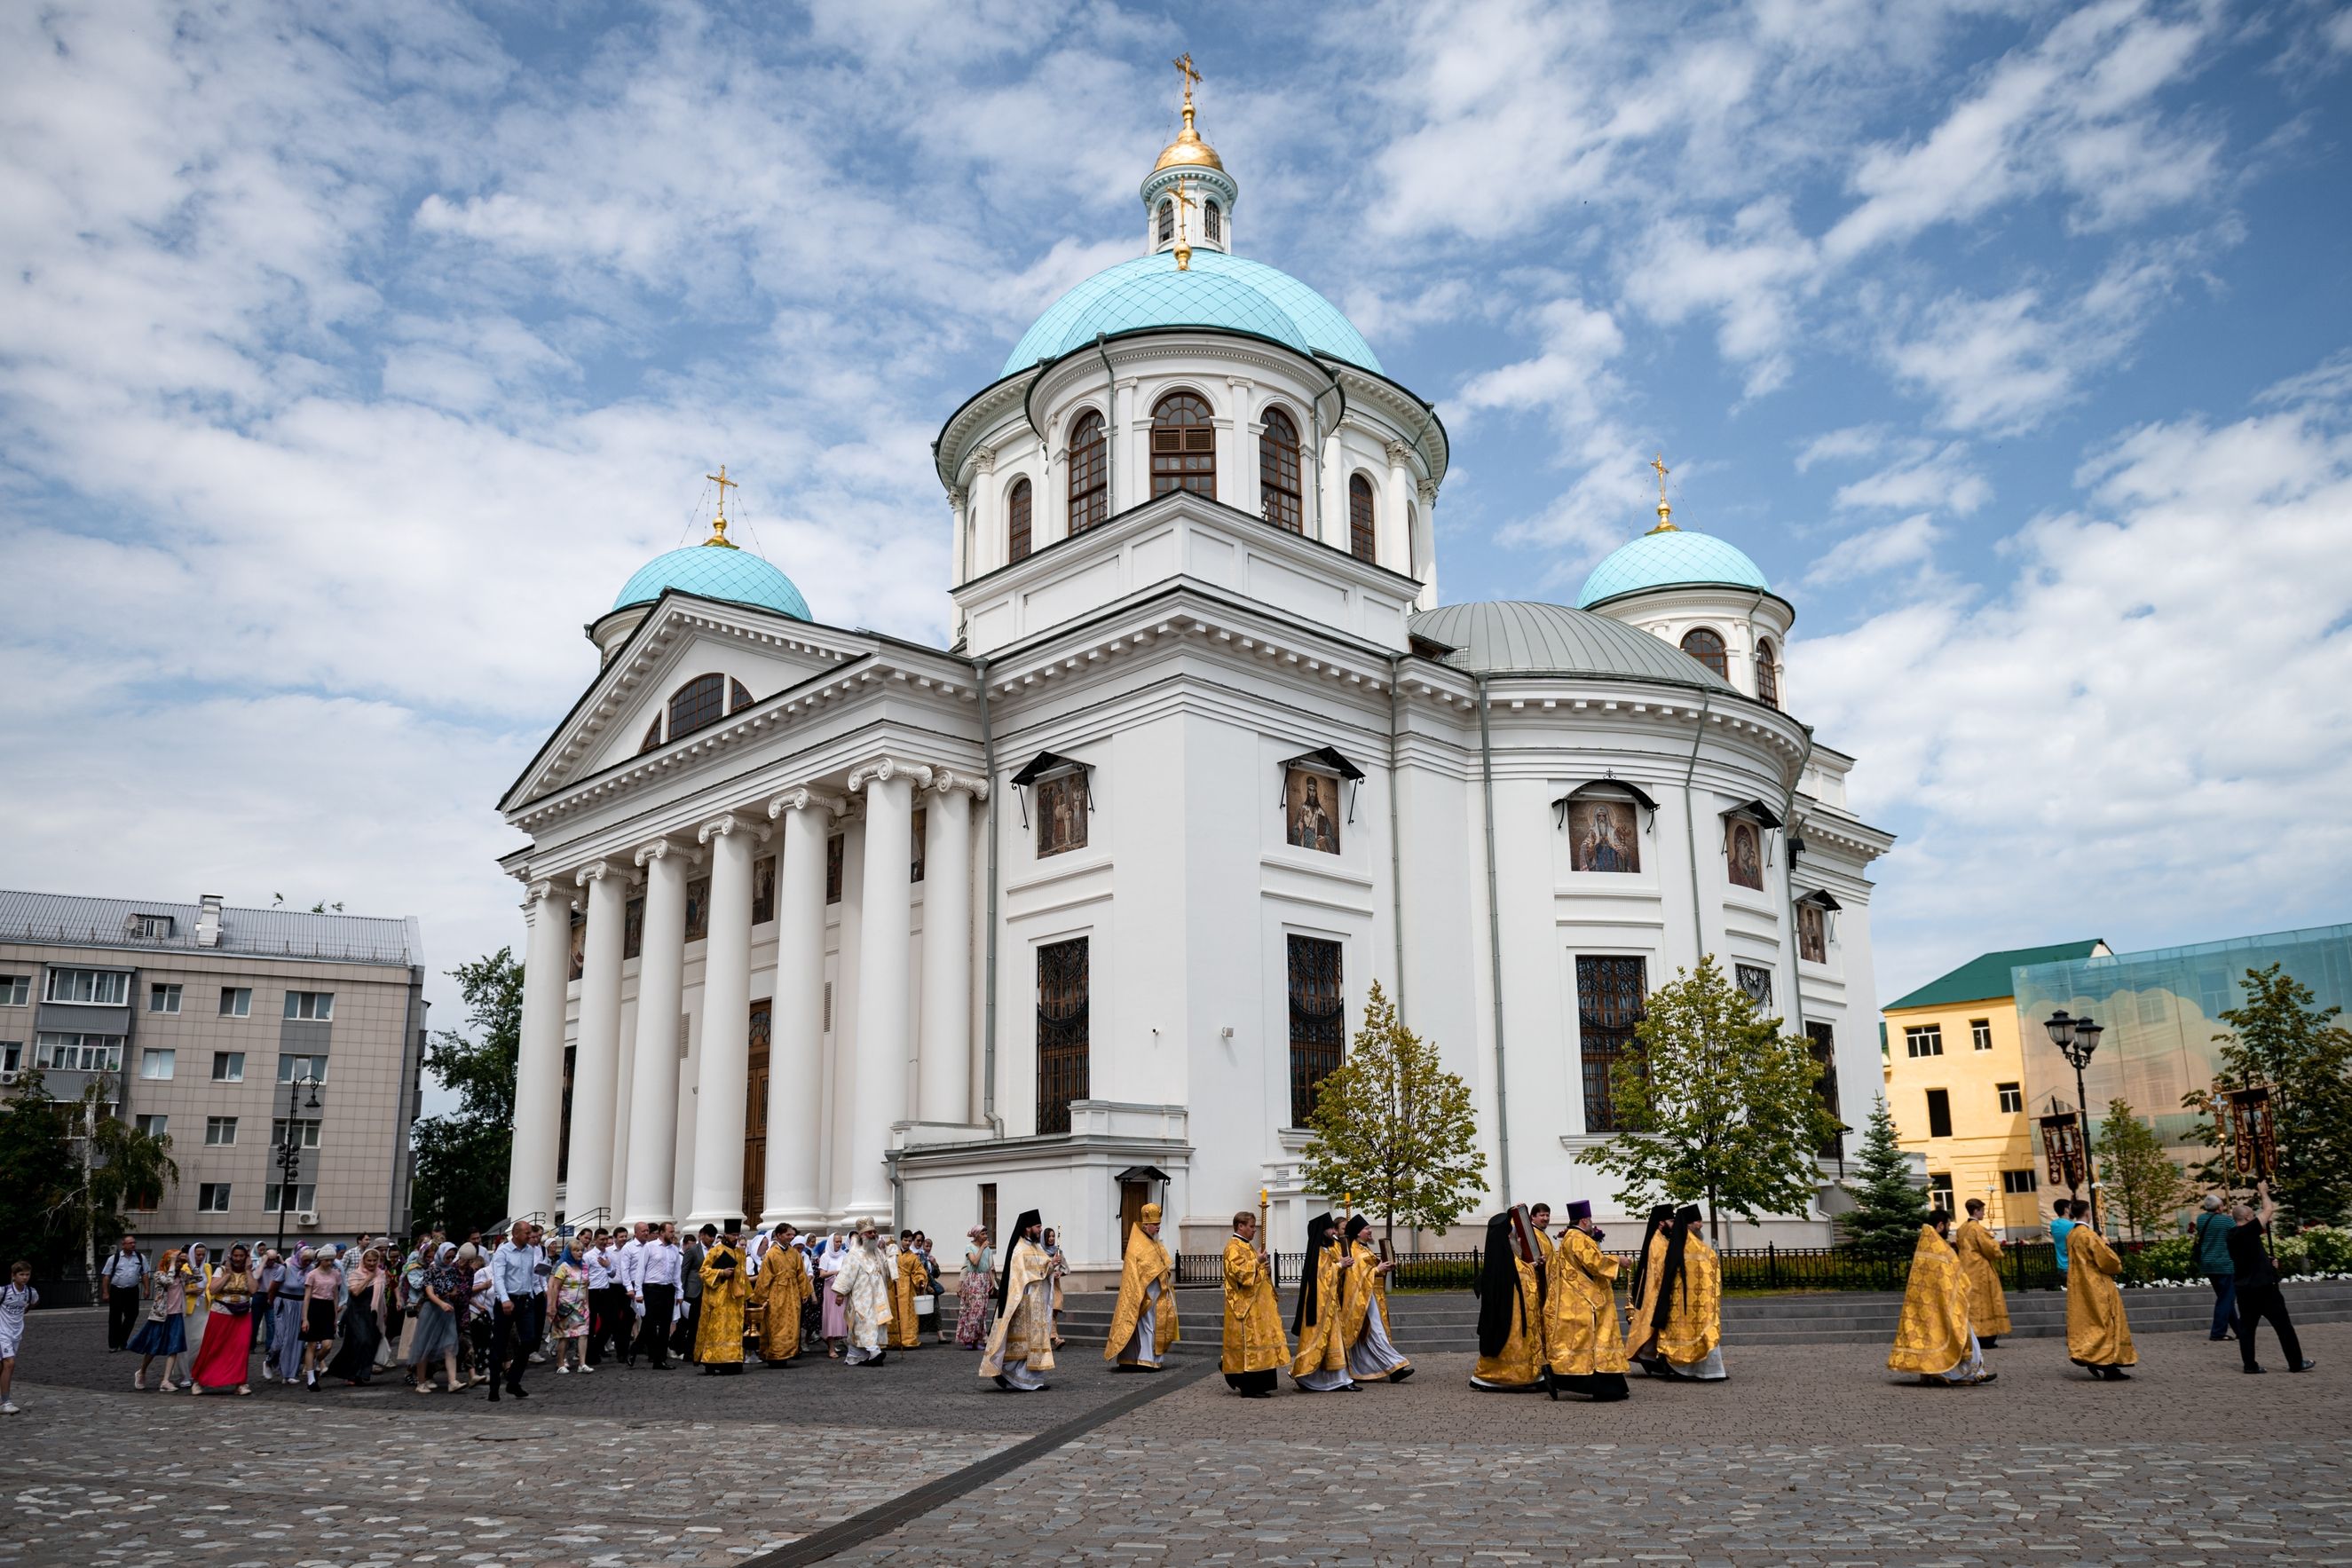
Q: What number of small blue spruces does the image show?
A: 1